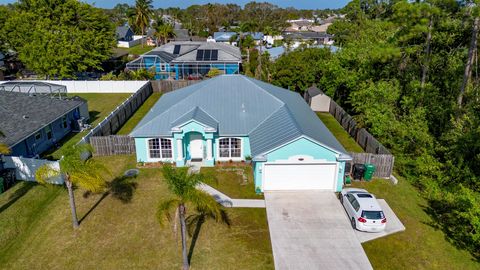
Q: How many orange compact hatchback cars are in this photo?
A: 0